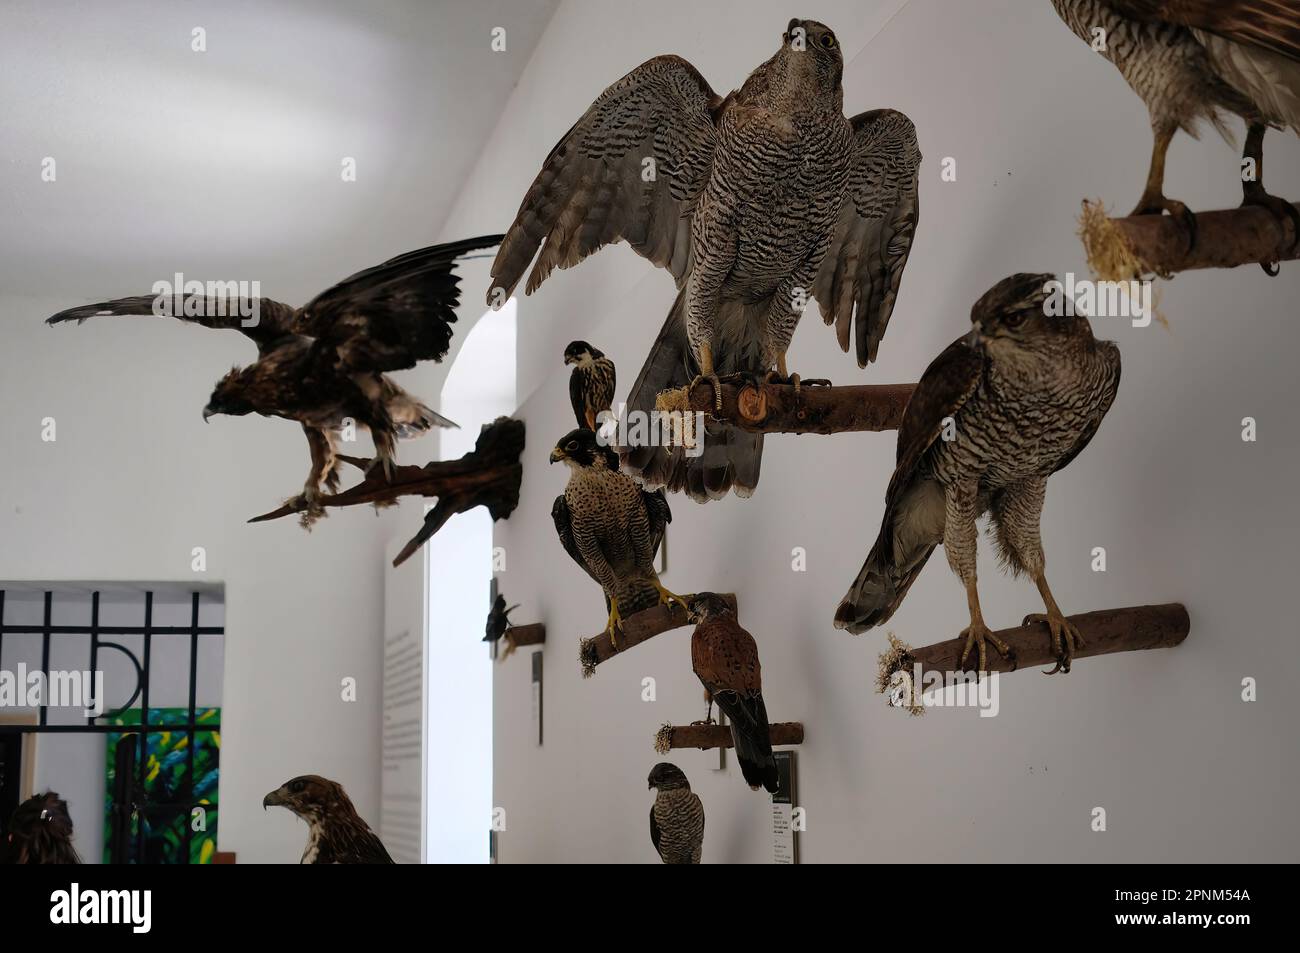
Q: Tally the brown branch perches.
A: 7